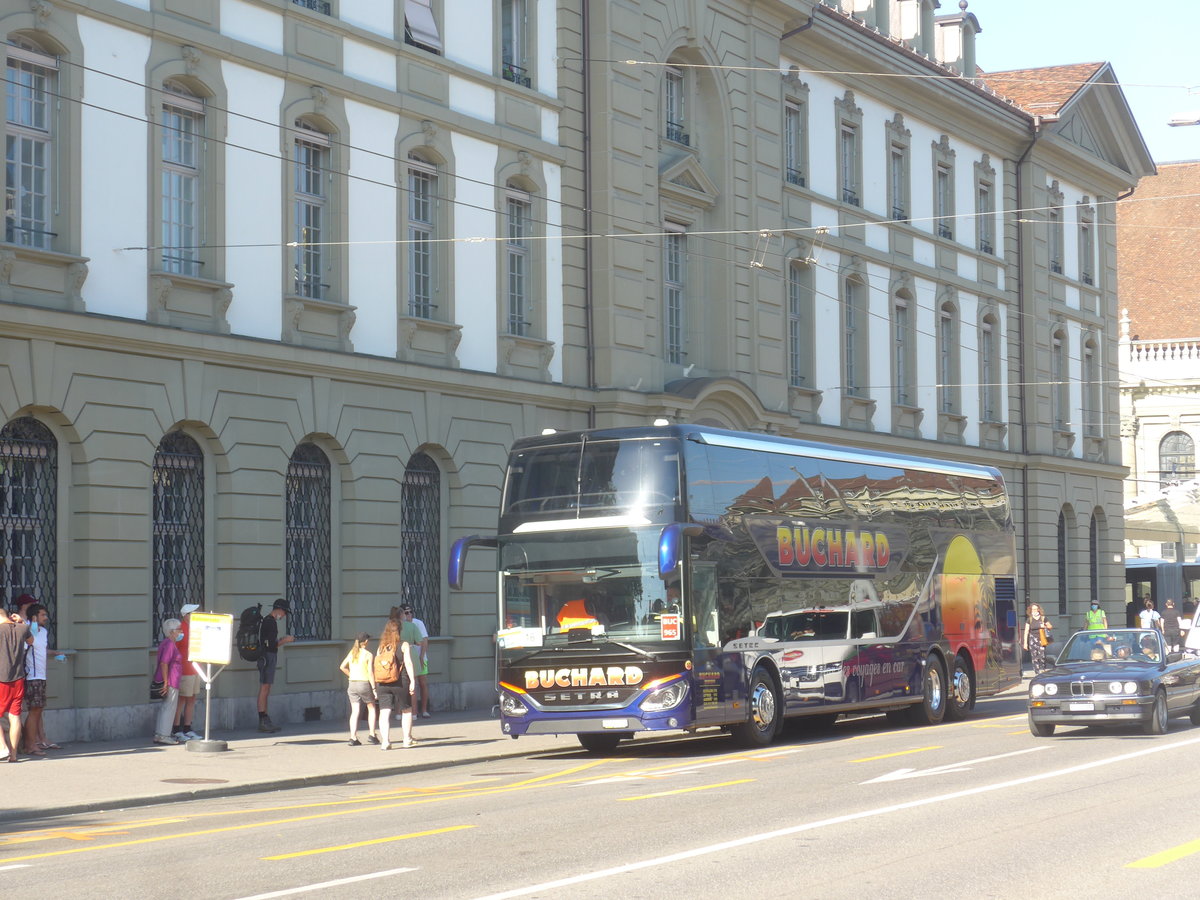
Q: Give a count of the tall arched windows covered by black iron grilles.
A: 4